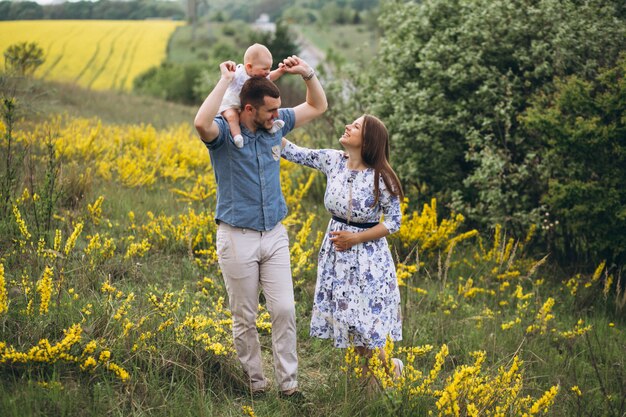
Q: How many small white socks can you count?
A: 2